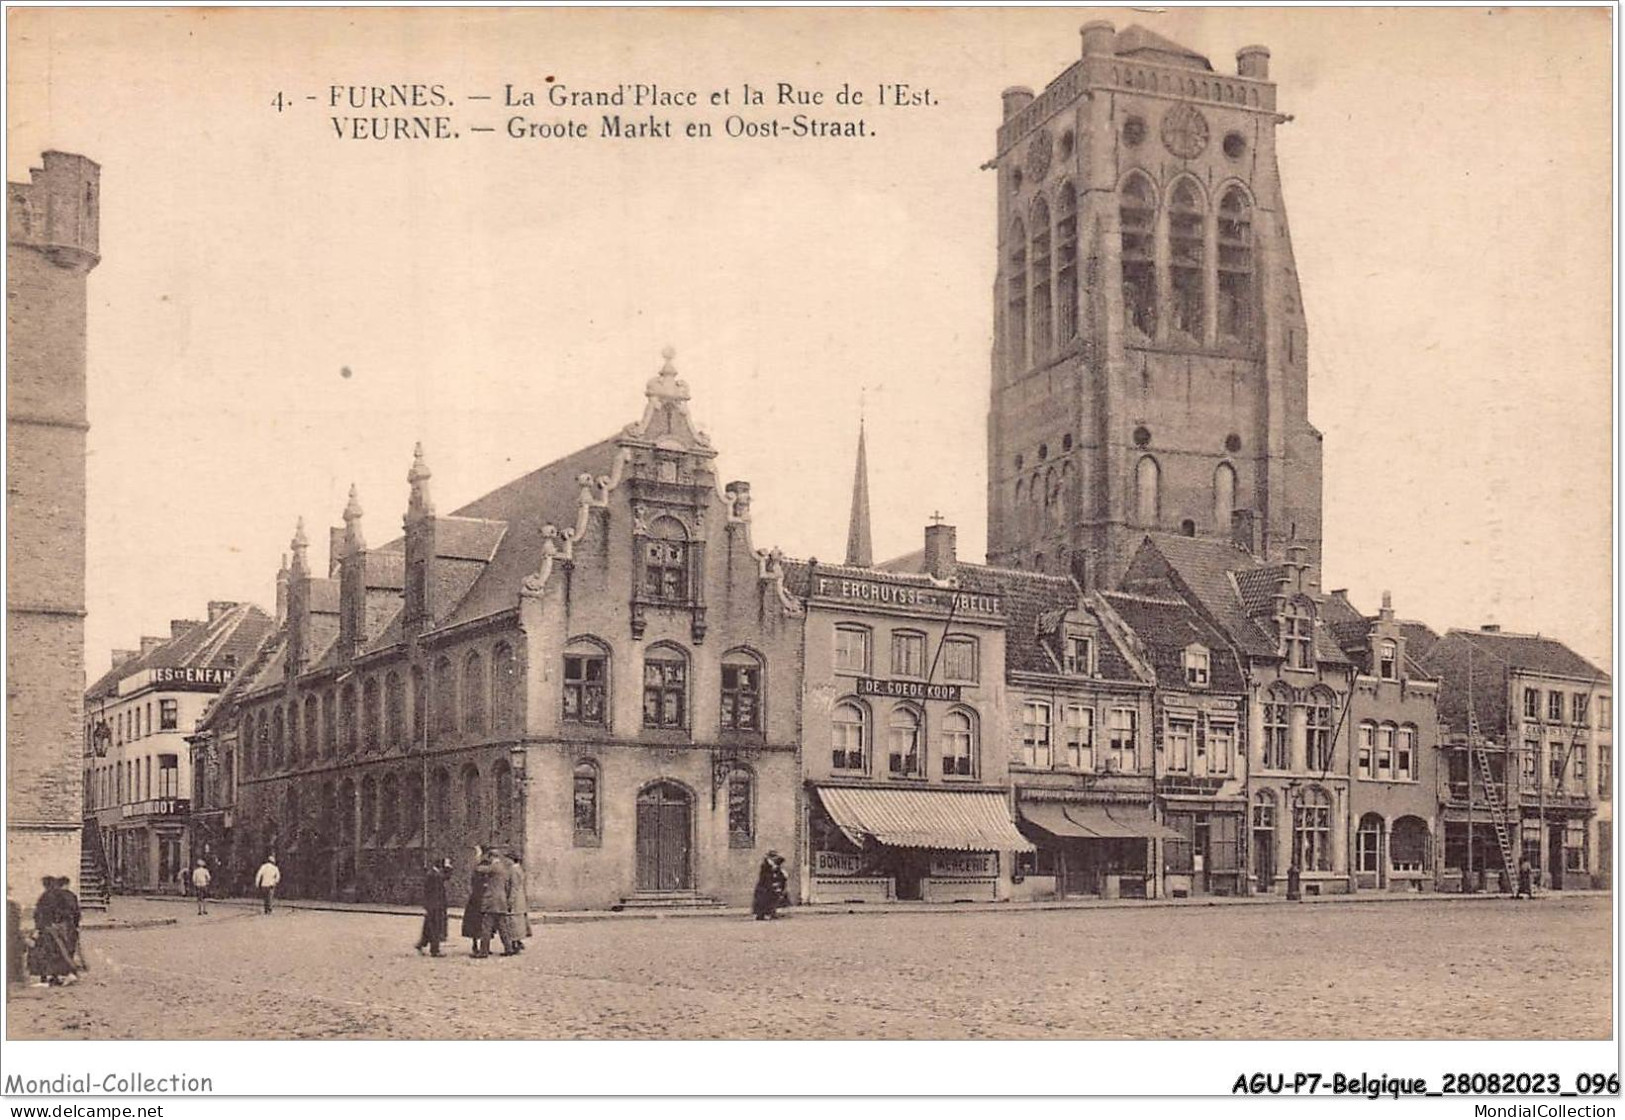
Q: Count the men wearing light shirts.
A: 2